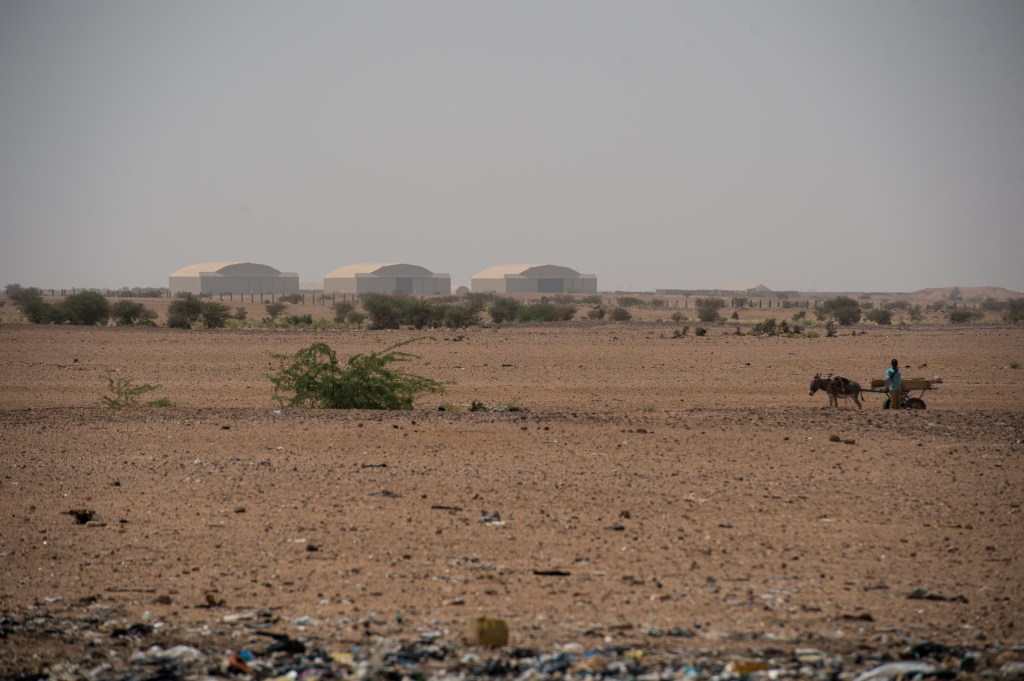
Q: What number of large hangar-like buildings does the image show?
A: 3